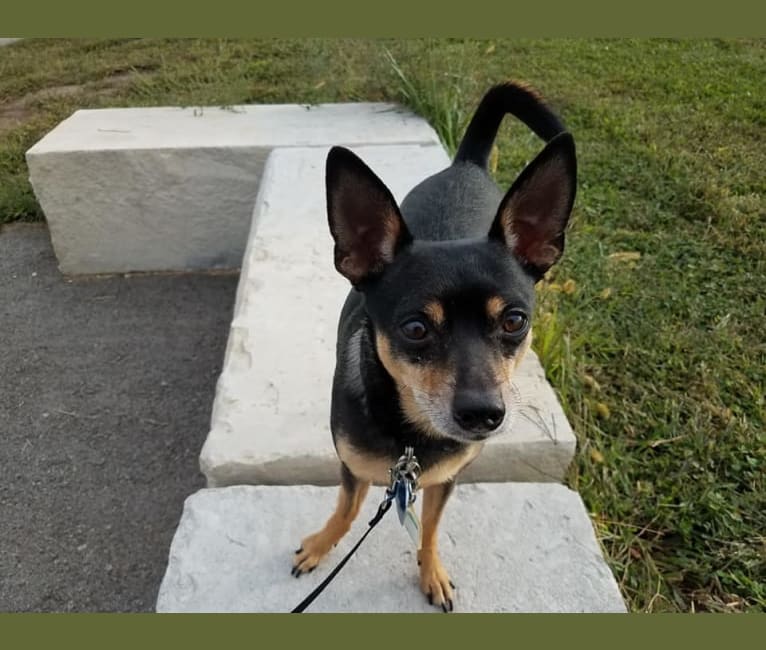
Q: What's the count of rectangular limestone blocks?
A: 3